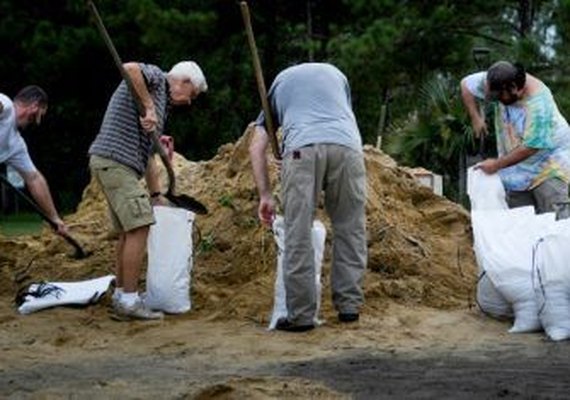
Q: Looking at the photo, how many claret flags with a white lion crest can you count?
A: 0